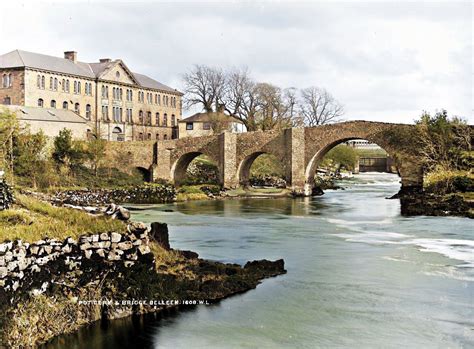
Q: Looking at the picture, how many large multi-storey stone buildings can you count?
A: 1